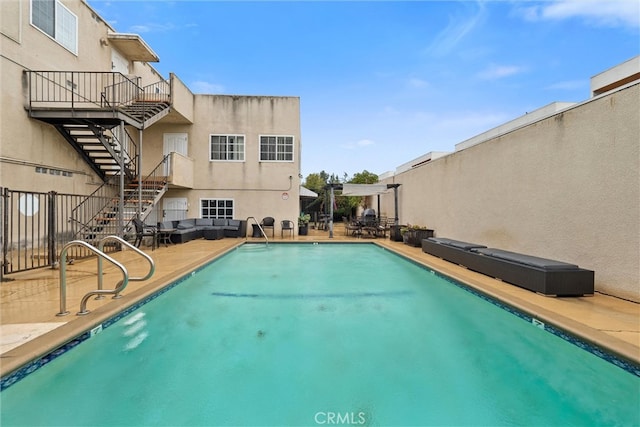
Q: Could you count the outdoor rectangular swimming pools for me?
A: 1